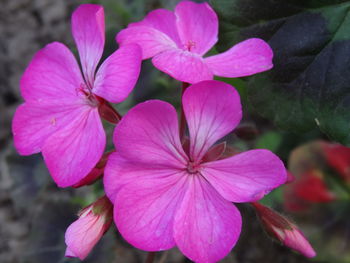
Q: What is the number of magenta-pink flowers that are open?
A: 3